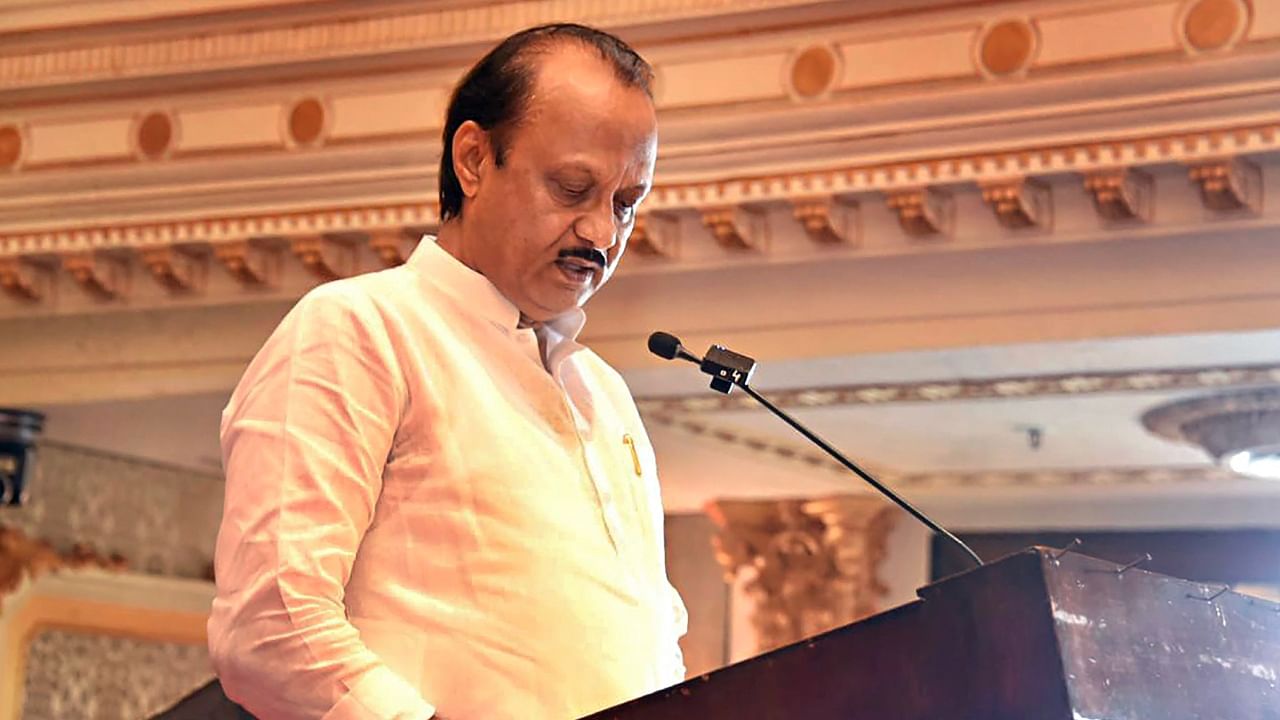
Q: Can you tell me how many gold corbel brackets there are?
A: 13